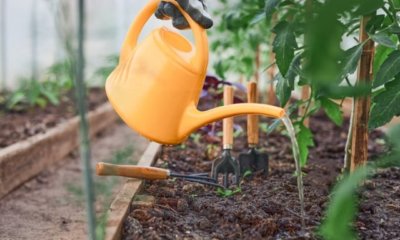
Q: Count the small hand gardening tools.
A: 3